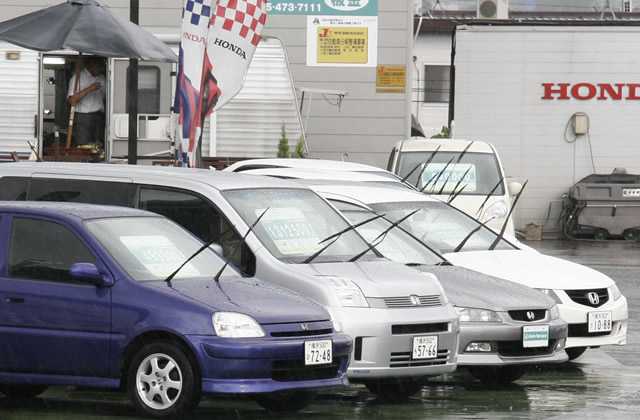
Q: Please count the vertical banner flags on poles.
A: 2